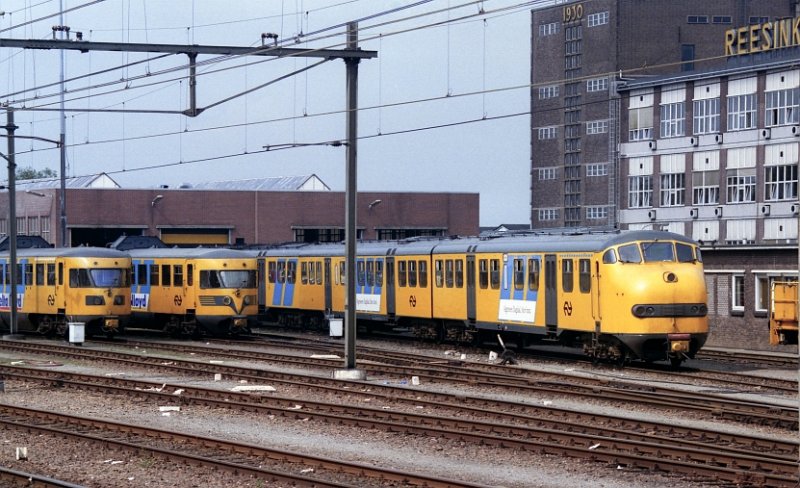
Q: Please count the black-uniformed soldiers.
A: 0